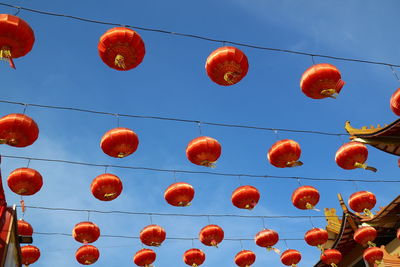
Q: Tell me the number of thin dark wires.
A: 5